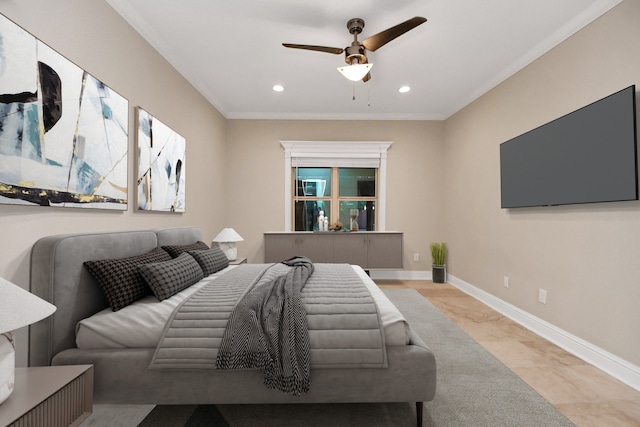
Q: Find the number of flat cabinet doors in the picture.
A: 4